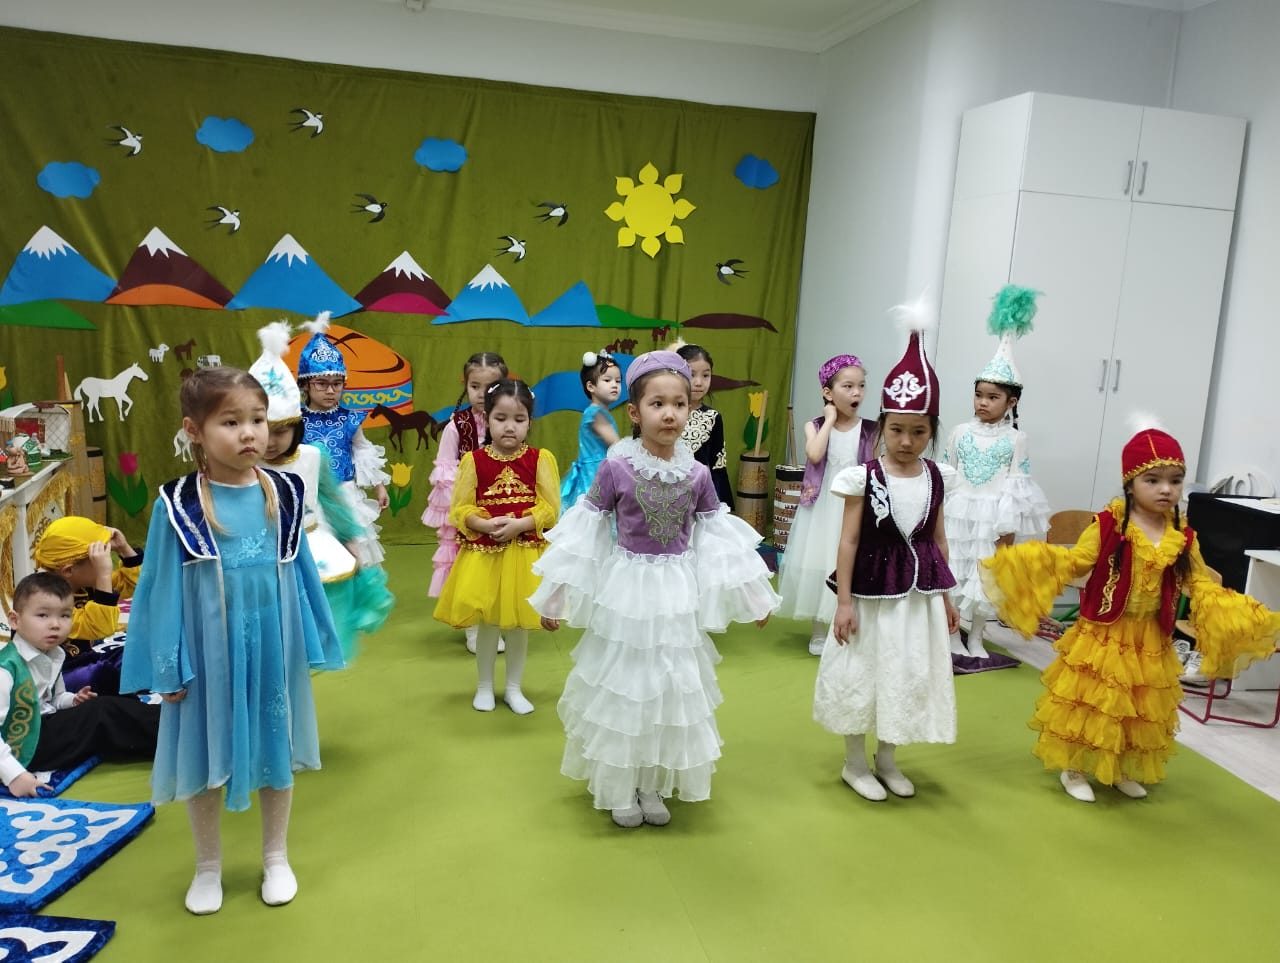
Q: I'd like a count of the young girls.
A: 12